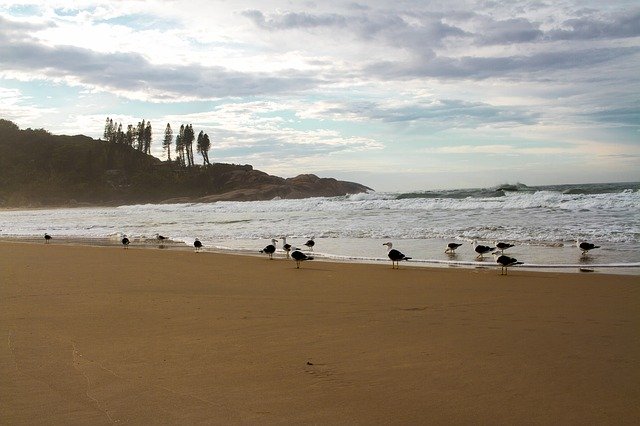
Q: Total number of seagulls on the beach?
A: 14